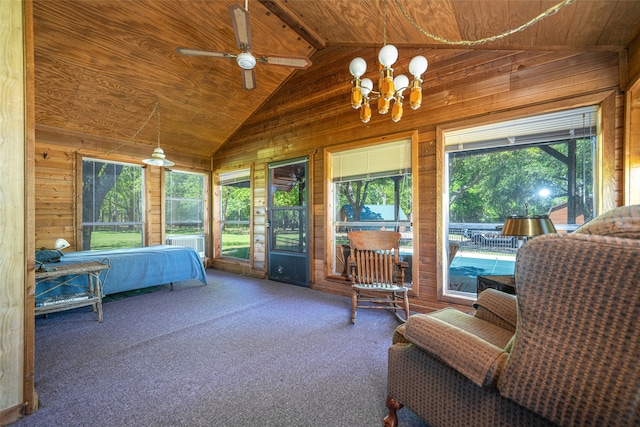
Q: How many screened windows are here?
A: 5